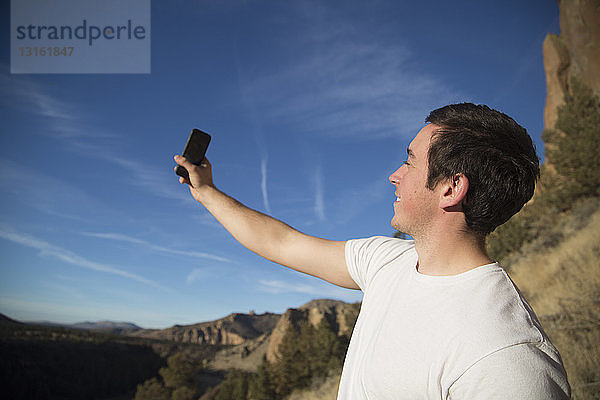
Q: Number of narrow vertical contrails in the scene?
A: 2